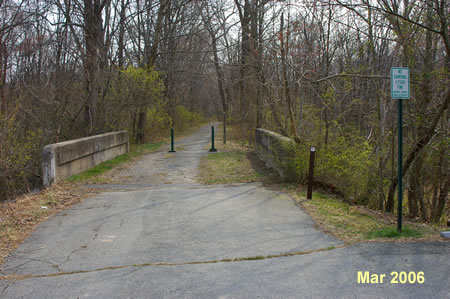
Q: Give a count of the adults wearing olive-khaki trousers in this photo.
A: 0